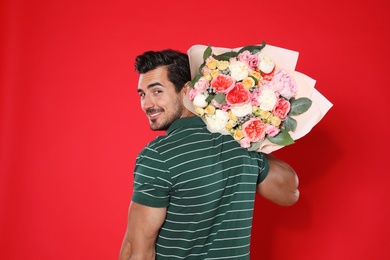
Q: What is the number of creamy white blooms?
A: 6